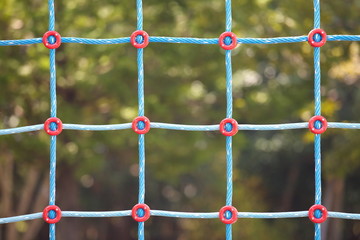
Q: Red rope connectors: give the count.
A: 12